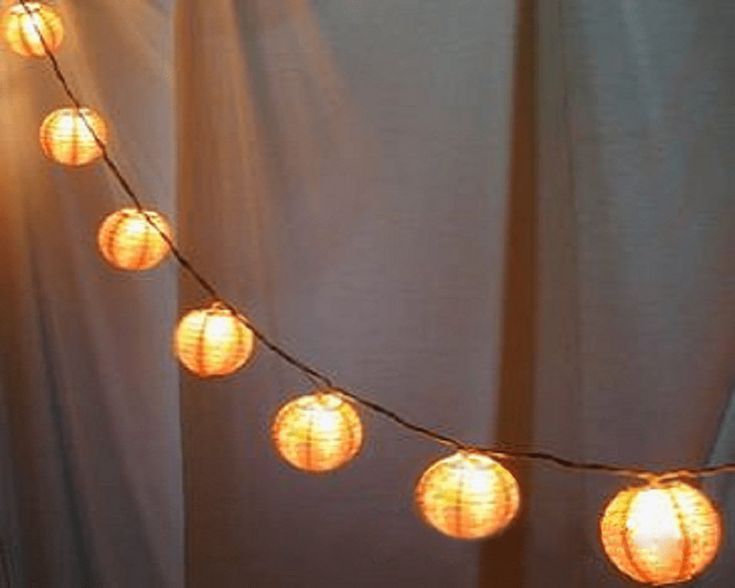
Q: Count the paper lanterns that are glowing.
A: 7